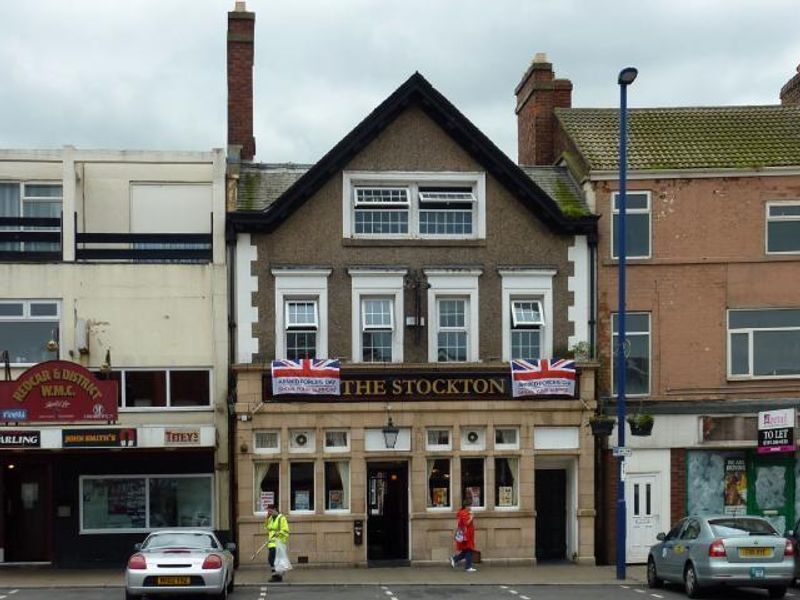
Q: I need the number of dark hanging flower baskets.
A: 2